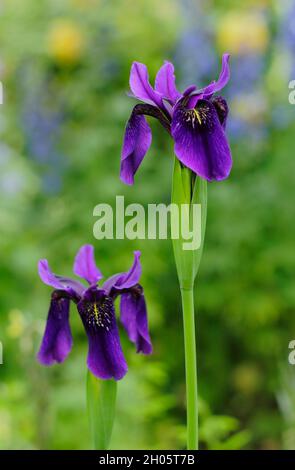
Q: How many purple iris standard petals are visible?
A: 6